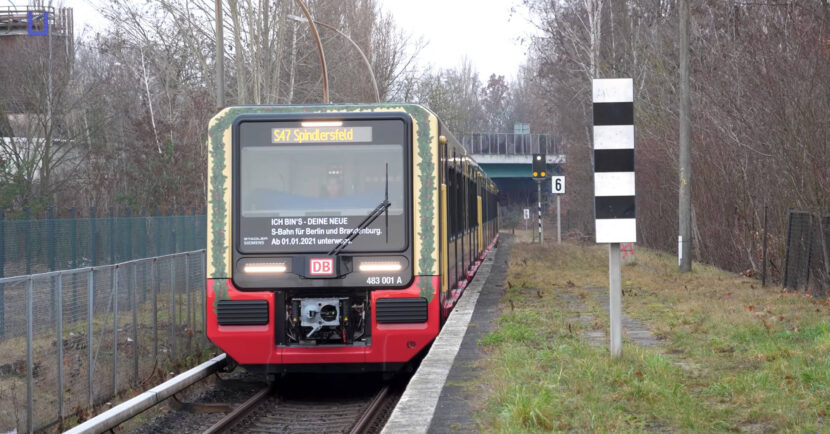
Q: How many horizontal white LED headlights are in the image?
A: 3